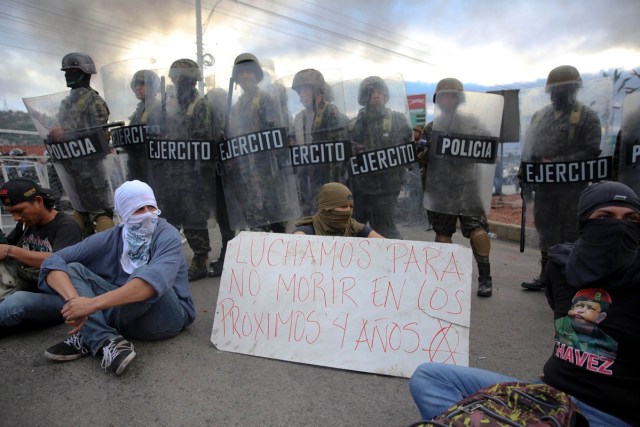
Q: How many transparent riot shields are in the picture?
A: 9